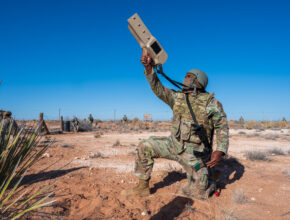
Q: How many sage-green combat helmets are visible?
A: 1